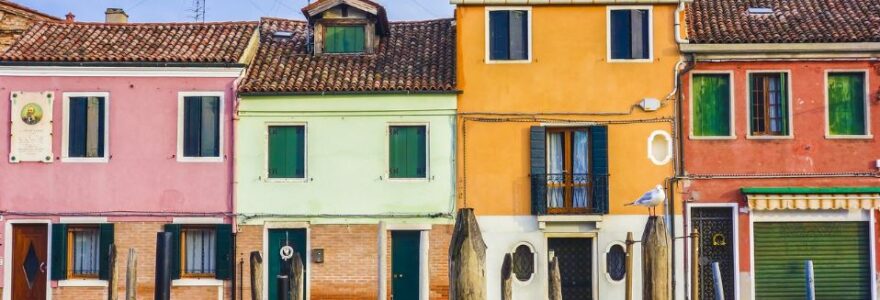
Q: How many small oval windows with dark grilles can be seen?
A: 2